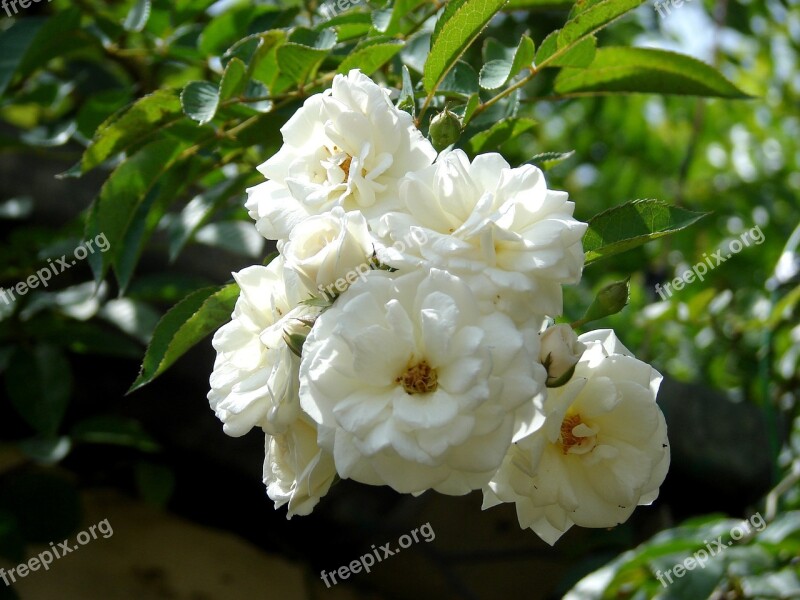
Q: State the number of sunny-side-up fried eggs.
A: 0